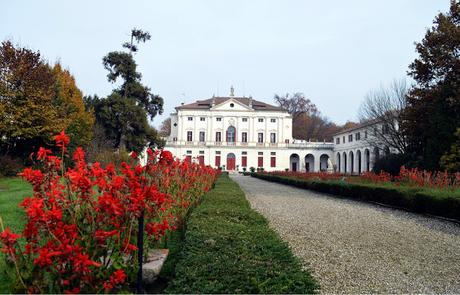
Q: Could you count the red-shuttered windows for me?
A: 6